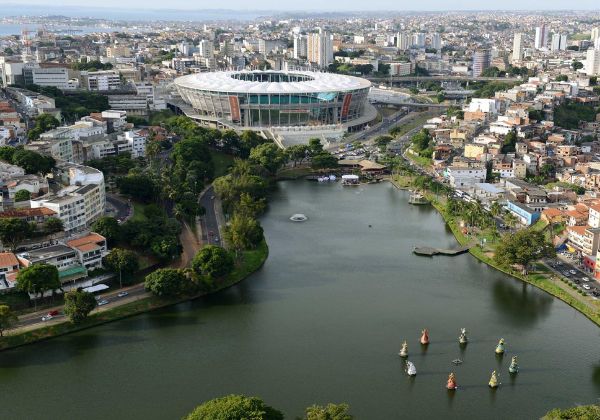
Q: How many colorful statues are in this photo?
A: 8